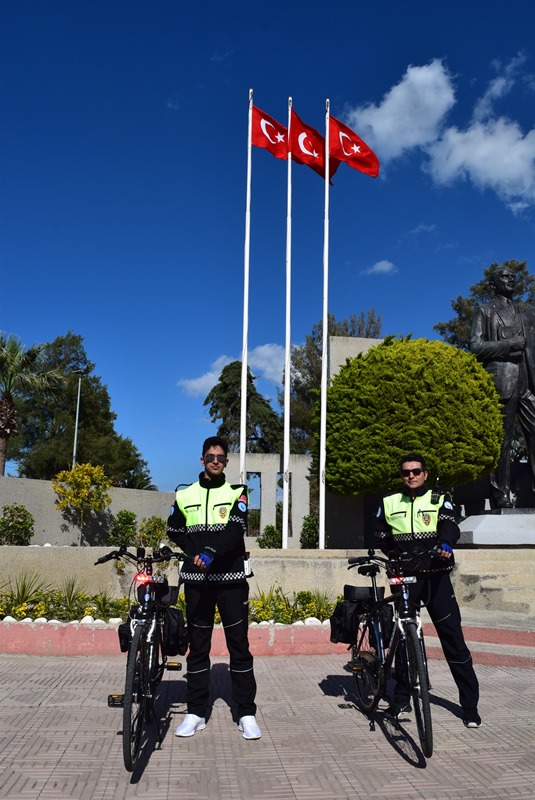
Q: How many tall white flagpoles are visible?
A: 3